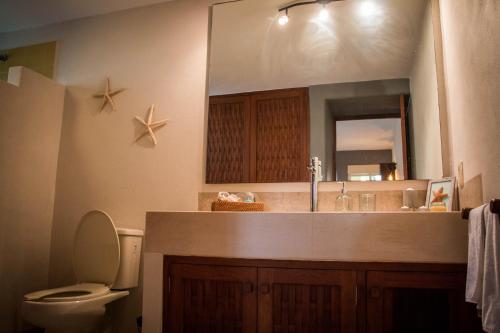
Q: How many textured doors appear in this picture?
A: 5